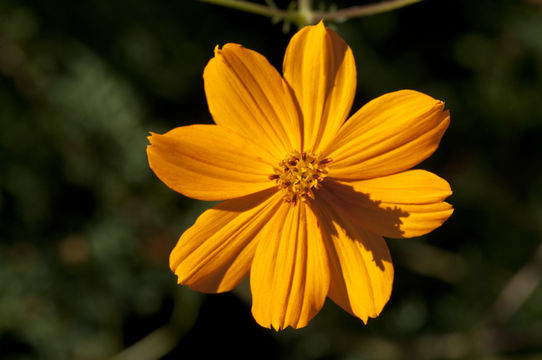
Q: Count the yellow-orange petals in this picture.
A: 8